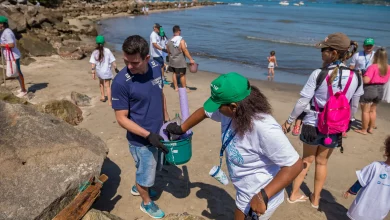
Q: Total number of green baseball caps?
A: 5